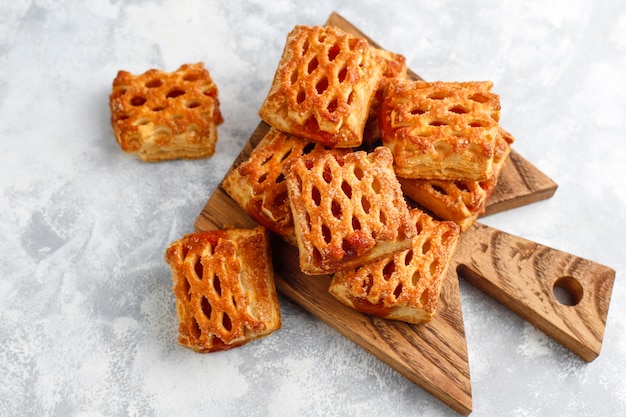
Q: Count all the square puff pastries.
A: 9